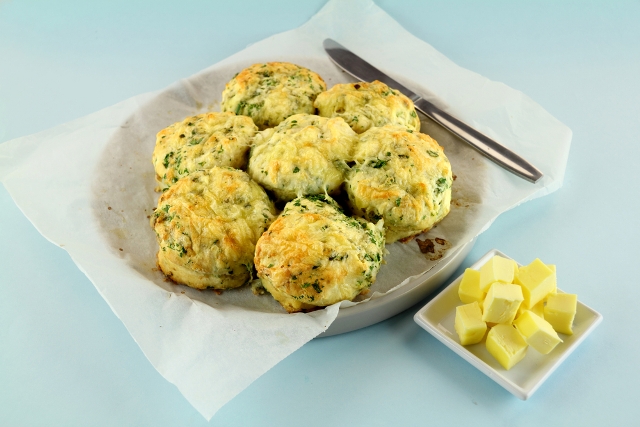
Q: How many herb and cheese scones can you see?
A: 7